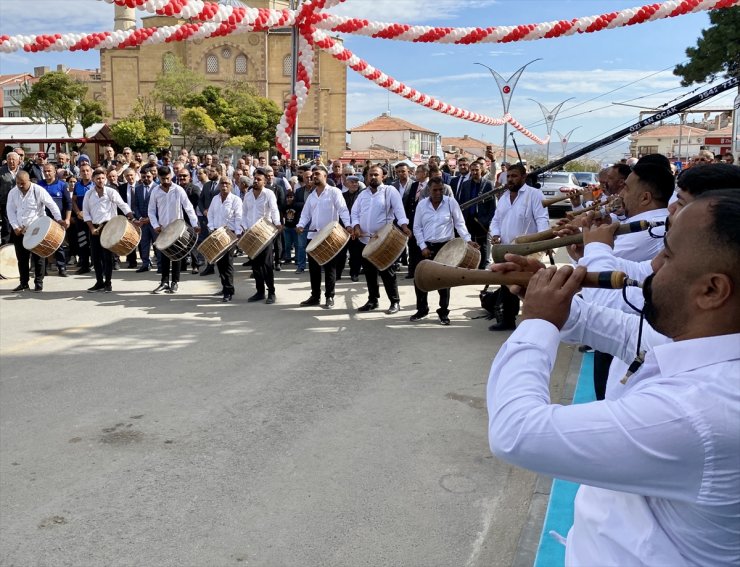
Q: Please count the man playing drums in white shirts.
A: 9